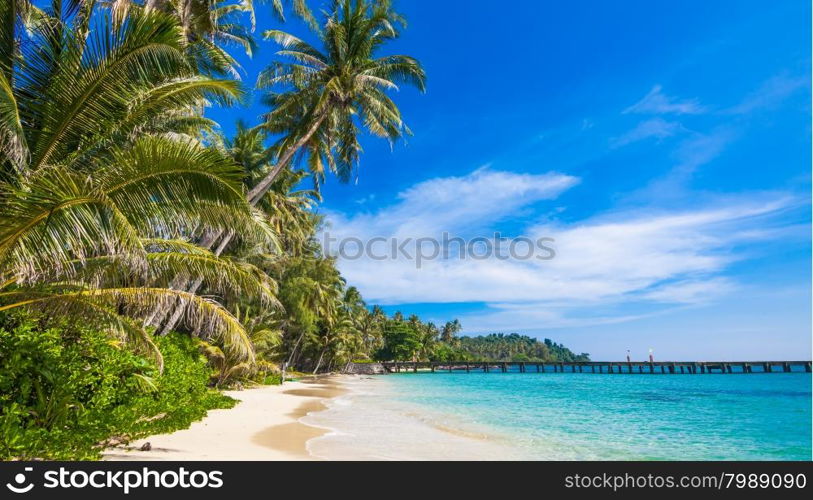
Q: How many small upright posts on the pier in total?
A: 2